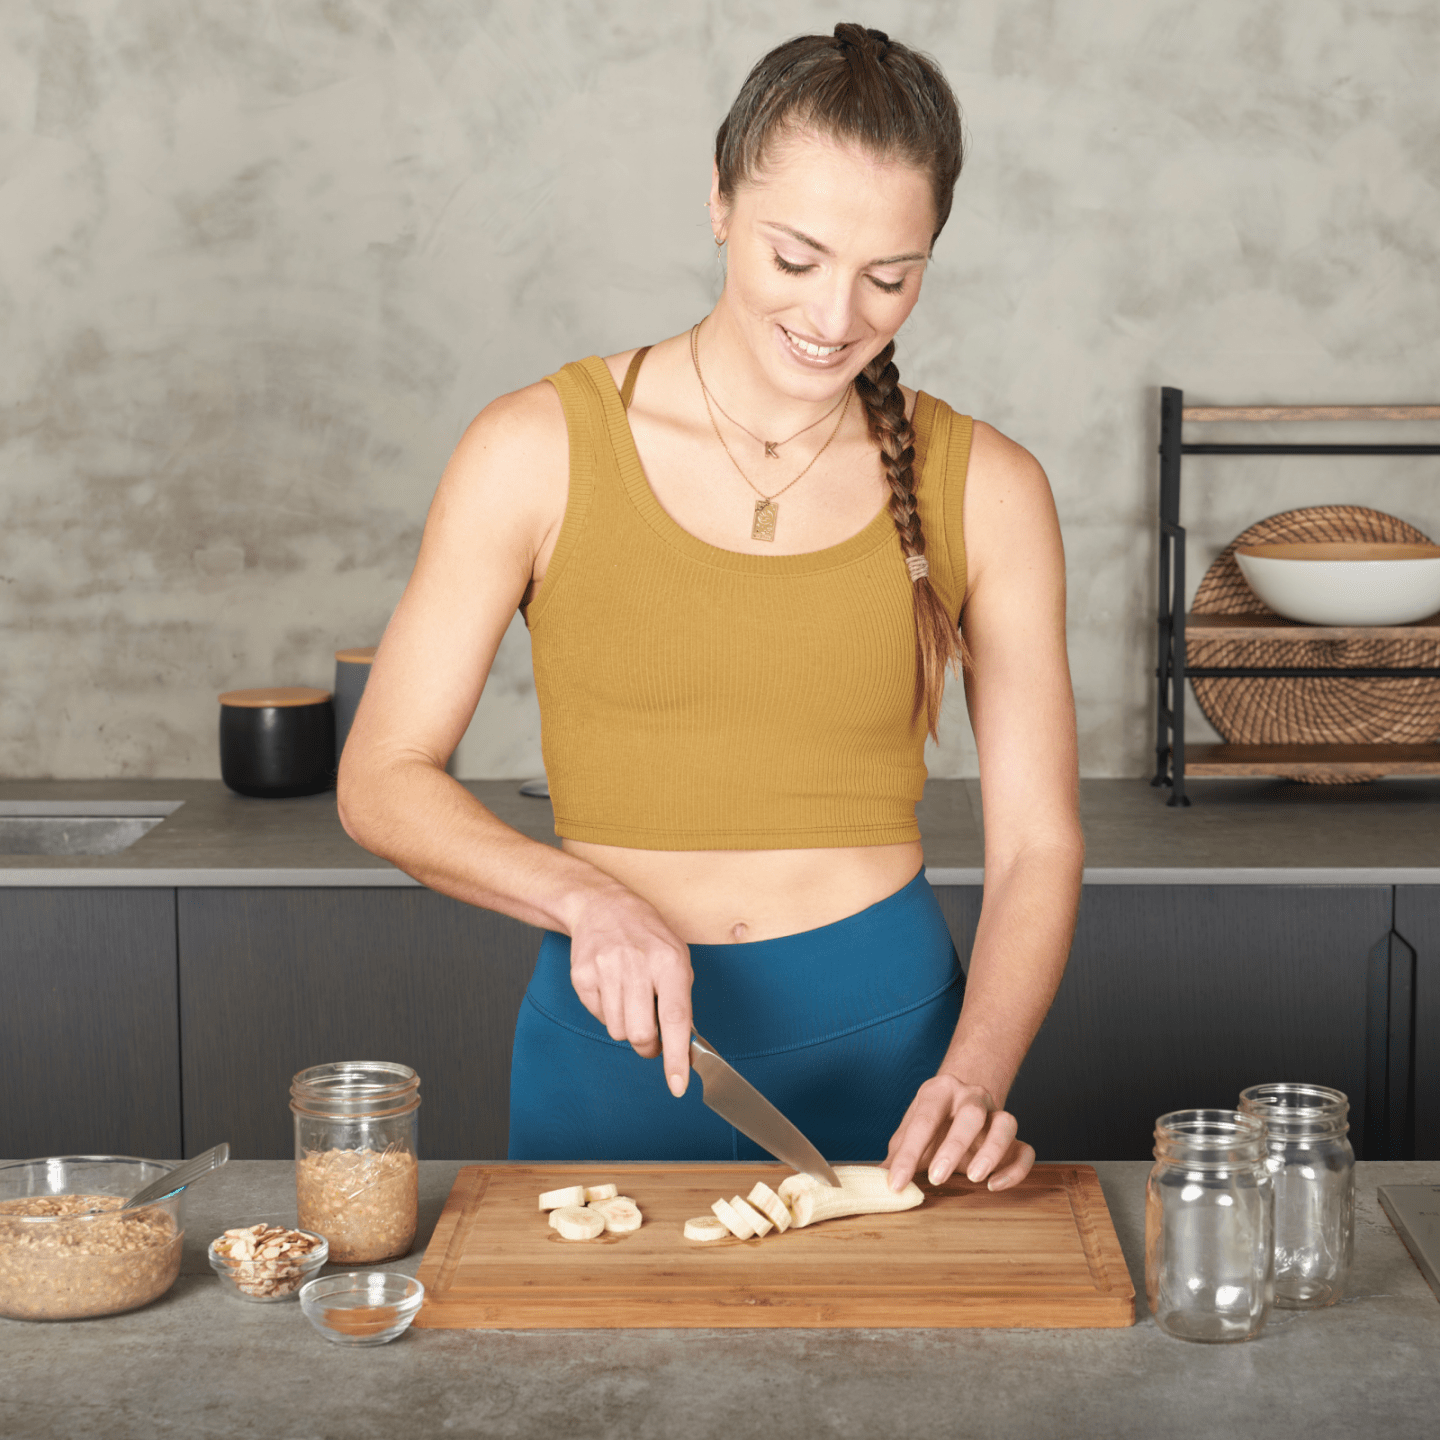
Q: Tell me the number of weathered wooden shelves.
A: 3